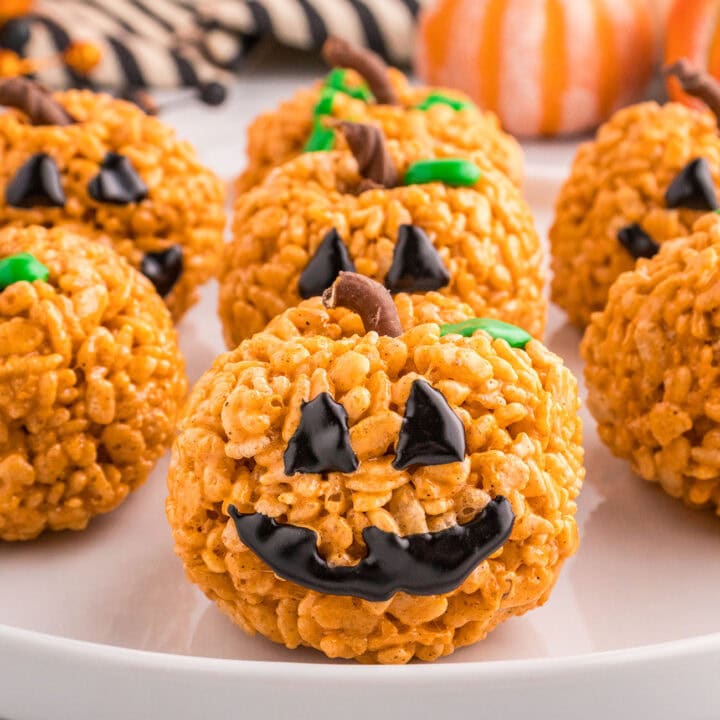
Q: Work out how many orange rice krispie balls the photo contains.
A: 7